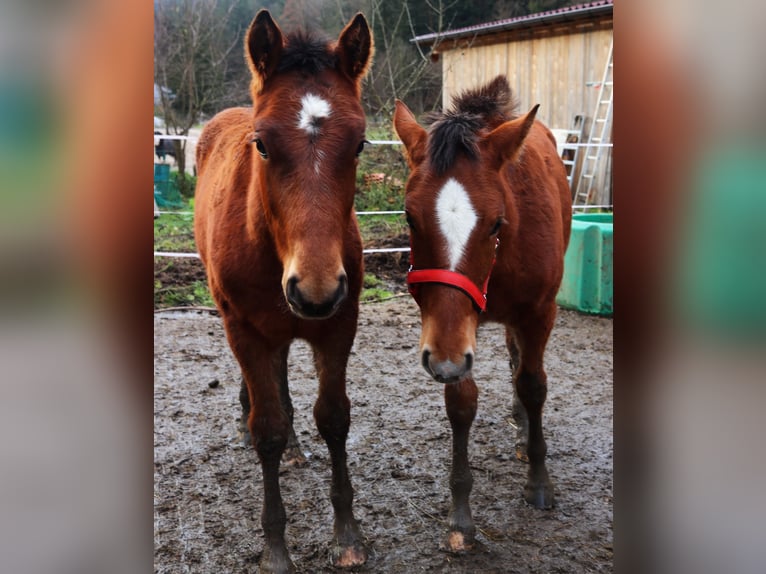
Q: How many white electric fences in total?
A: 3